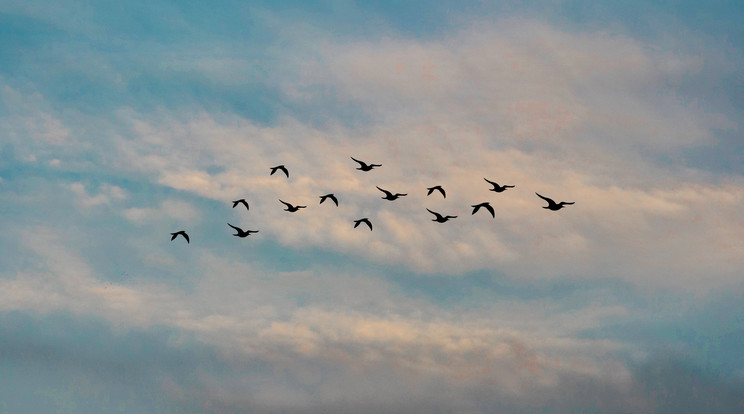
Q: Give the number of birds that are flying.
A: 14